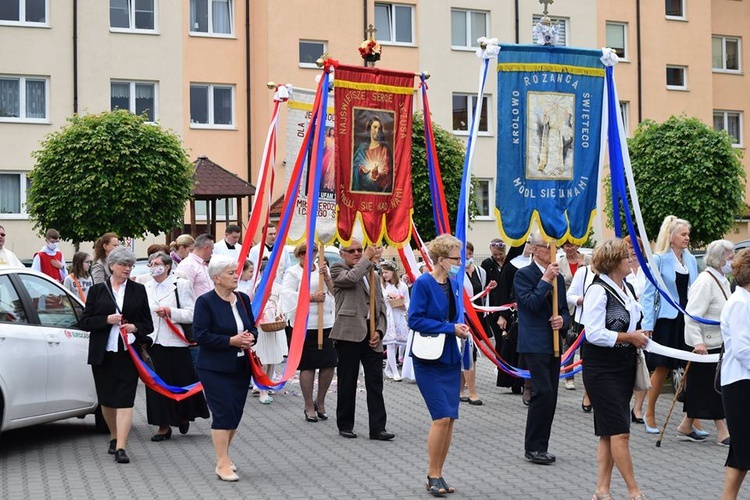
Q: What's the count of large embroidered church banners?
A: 3